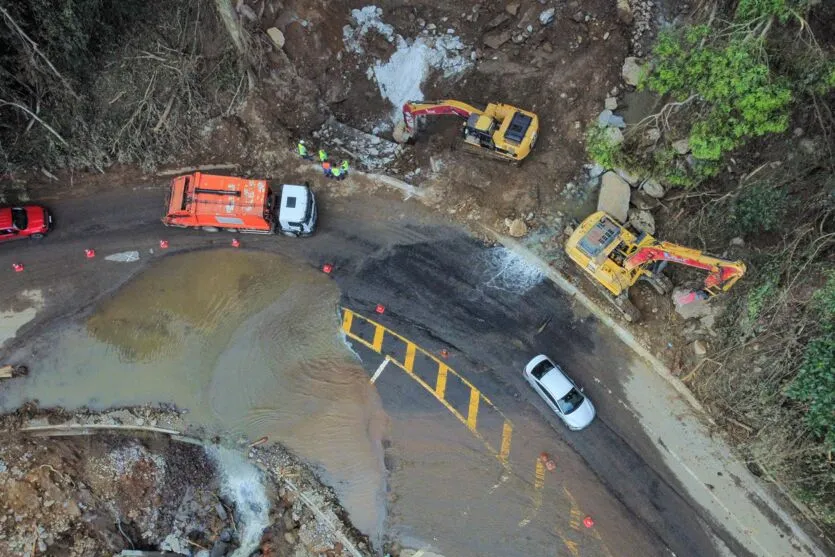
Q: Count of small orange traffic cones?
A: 10